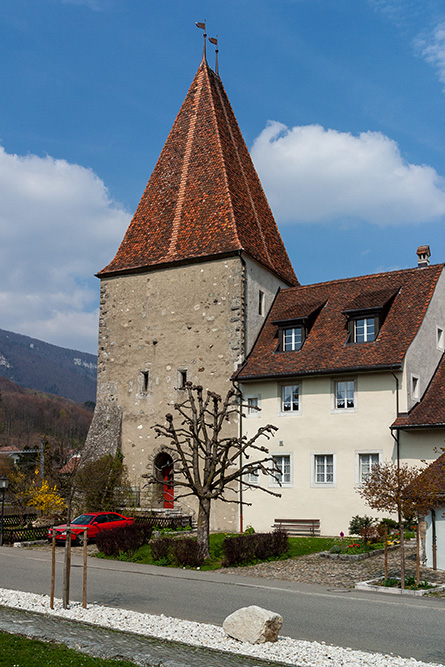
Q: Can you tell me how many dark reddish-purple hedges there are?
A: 3